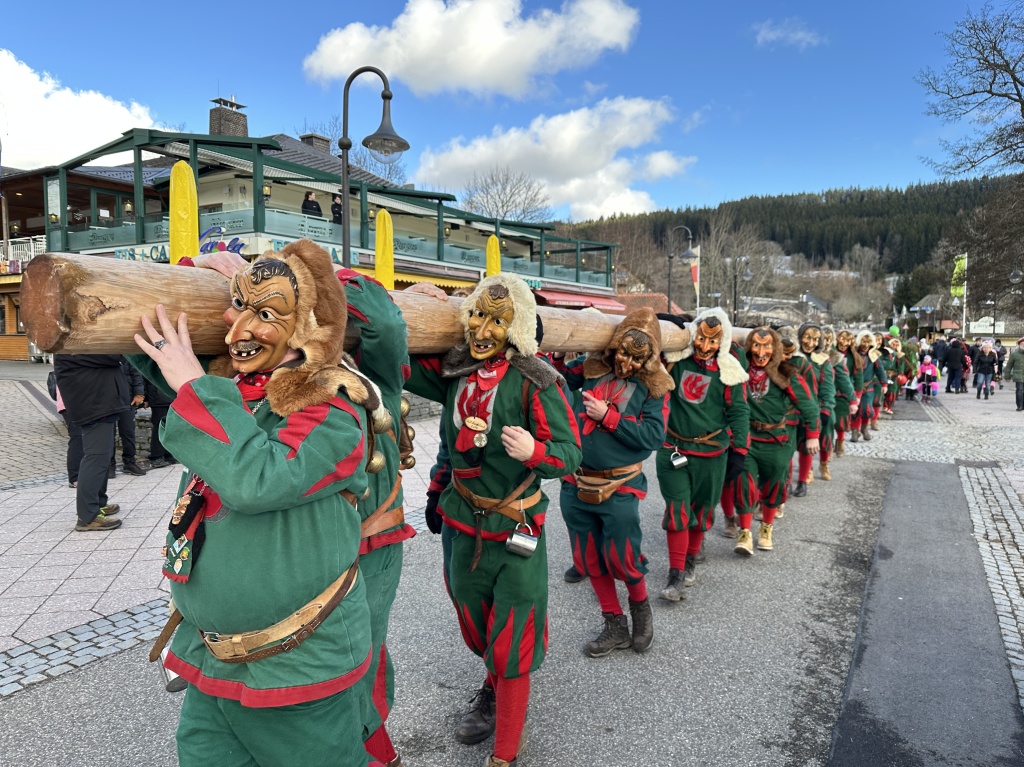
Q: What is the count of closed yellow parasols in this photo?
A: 3